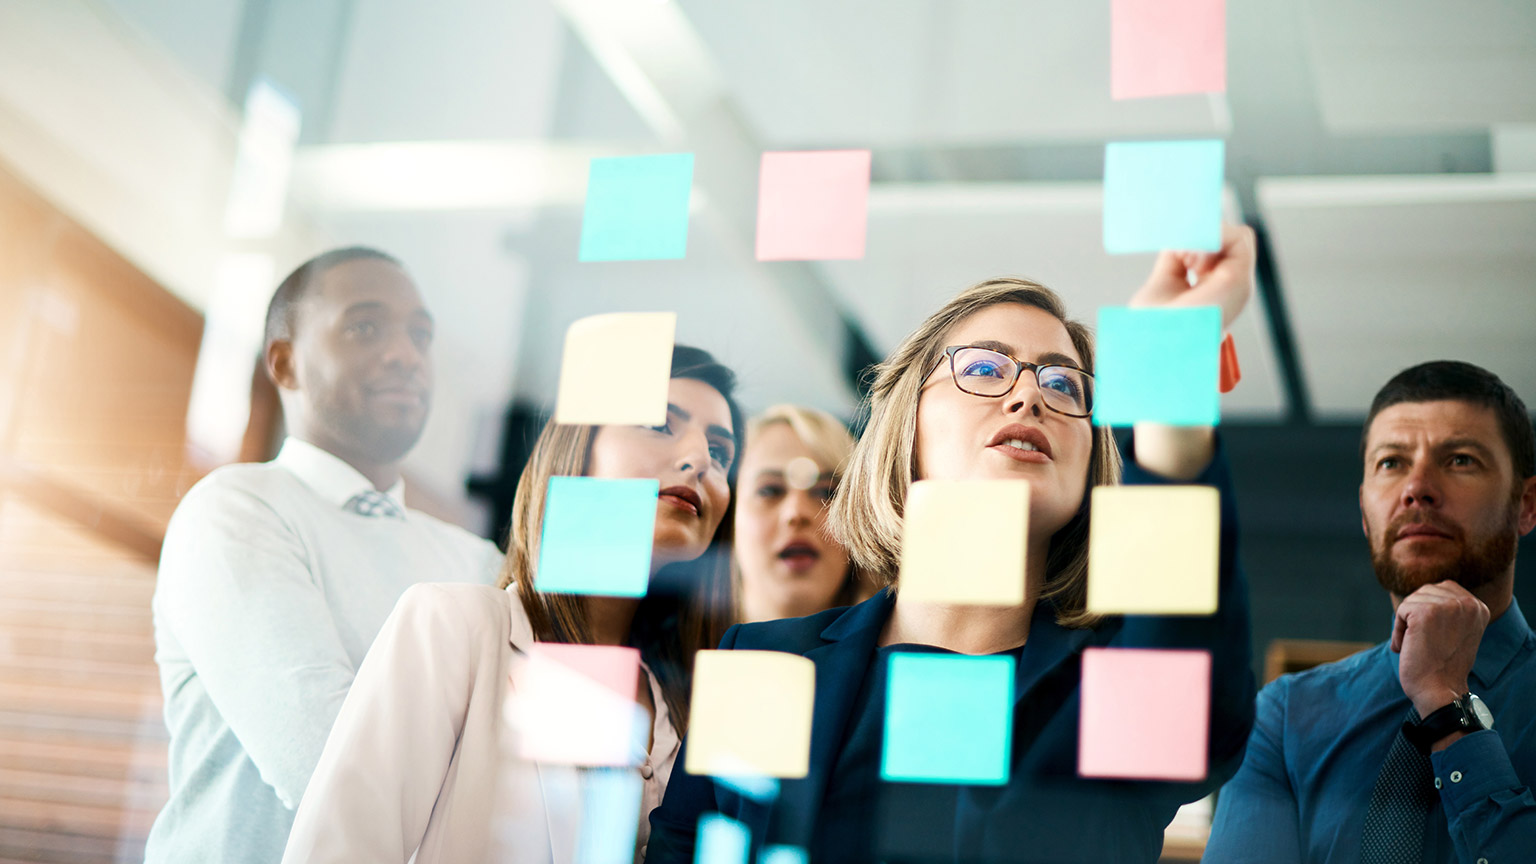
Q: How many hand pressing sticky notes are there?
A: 1